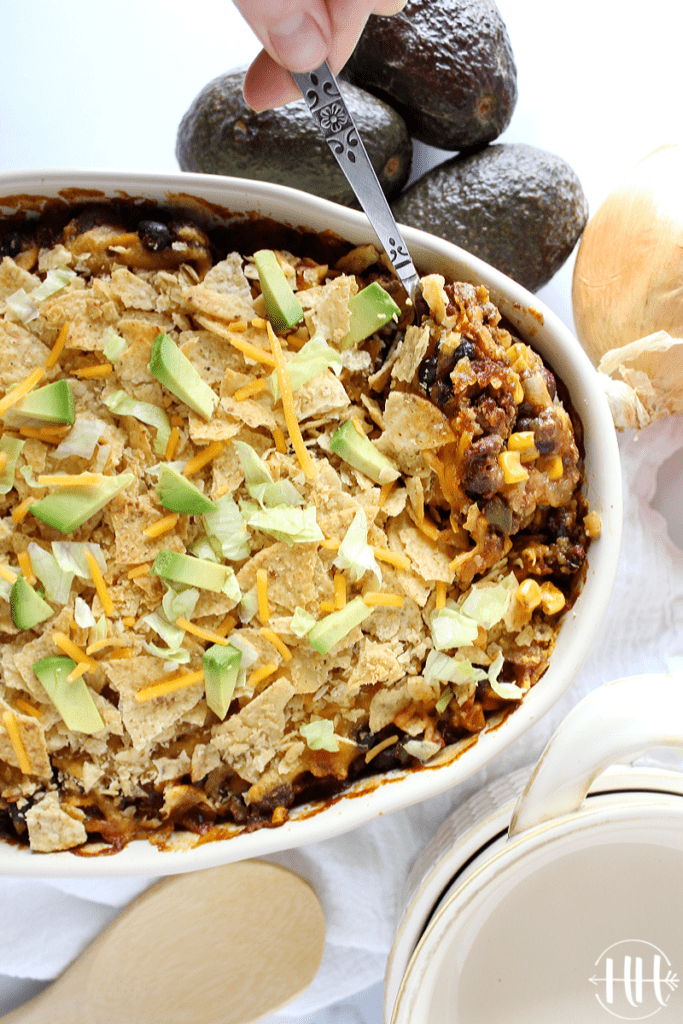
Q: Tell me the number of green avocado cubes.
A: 12